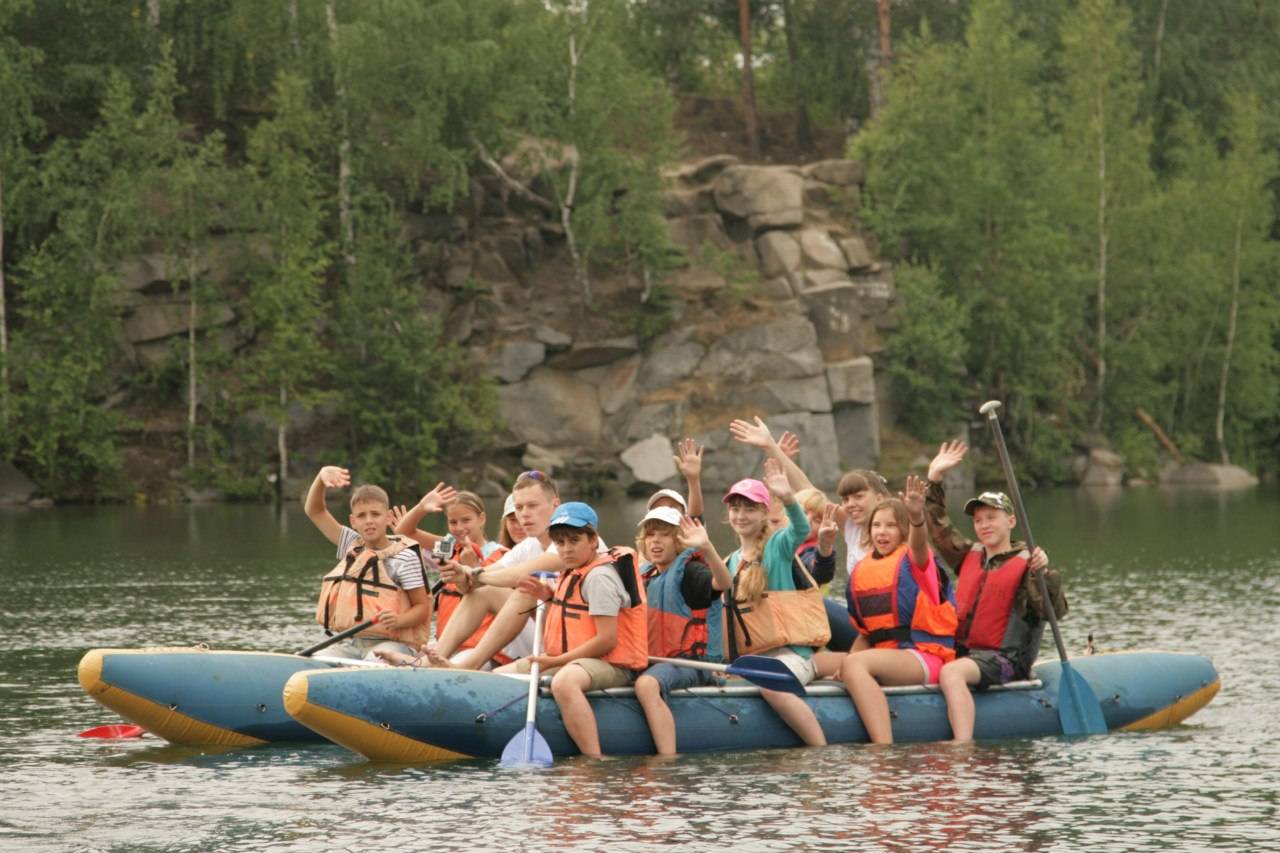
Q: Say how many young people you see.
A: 13